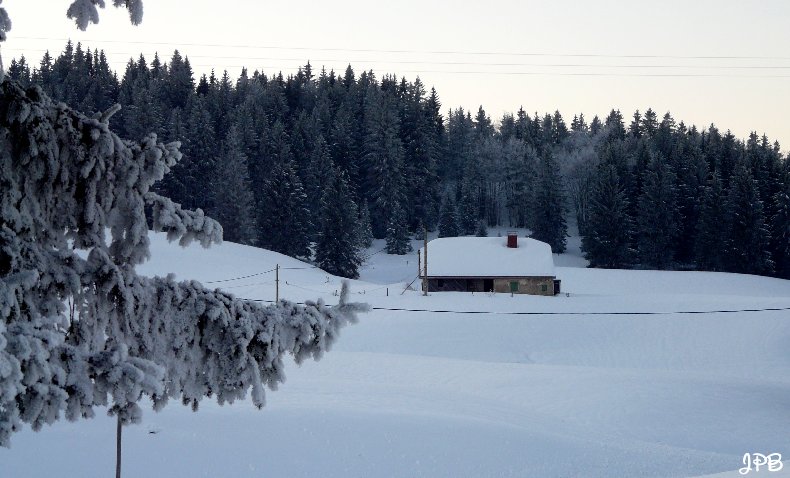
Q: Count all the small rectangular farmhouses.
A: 1